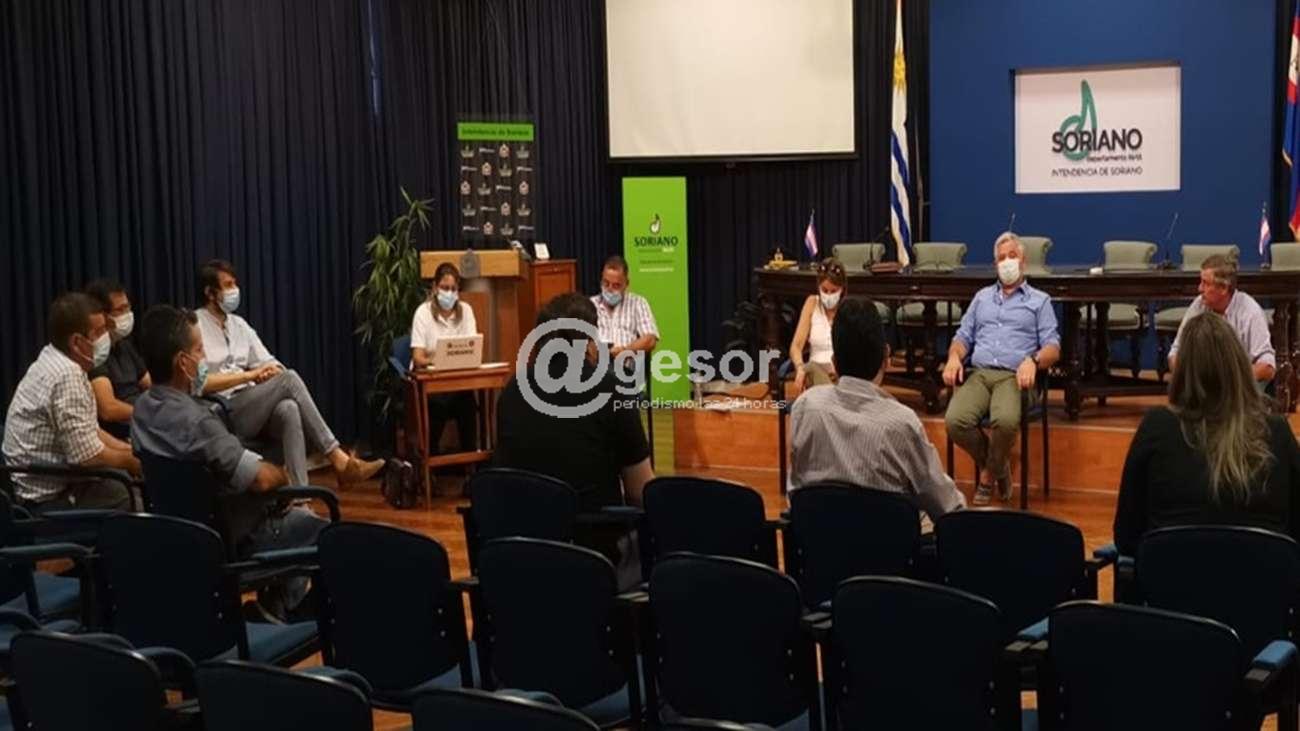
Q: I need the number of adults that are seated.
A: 12